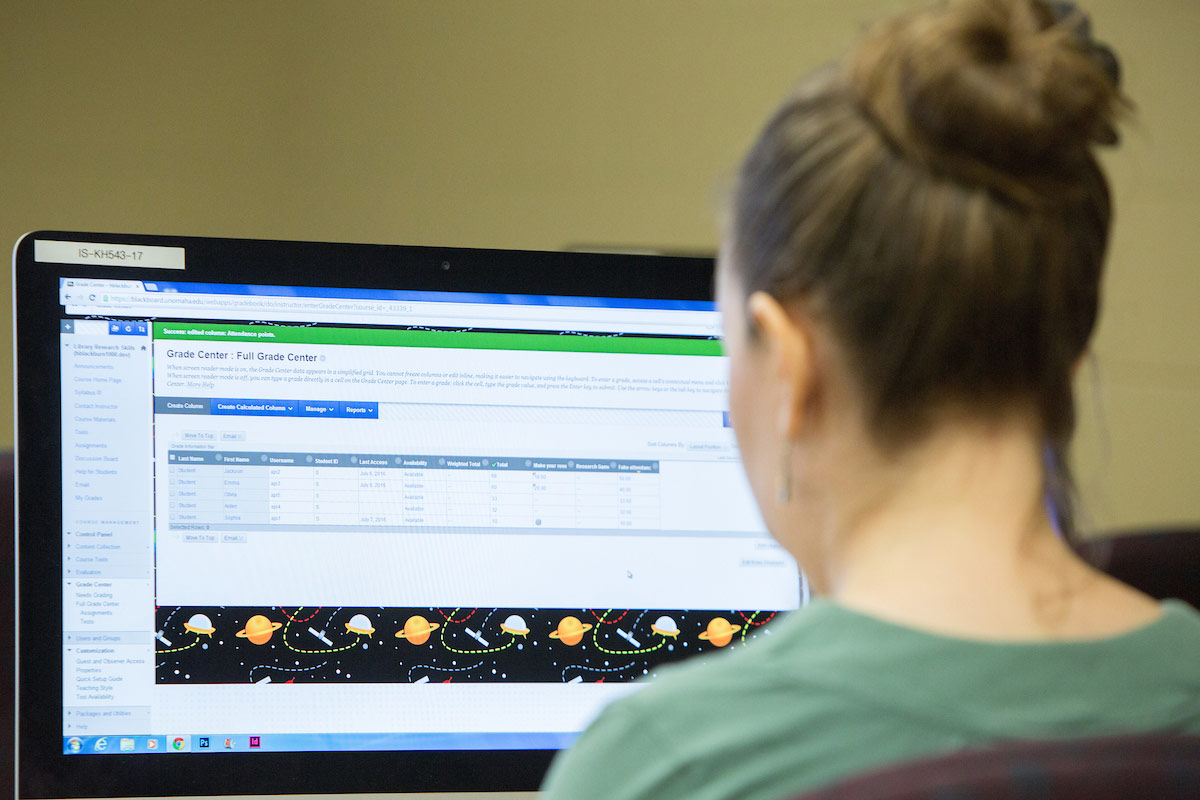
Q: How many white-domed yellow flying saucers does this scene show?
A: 4